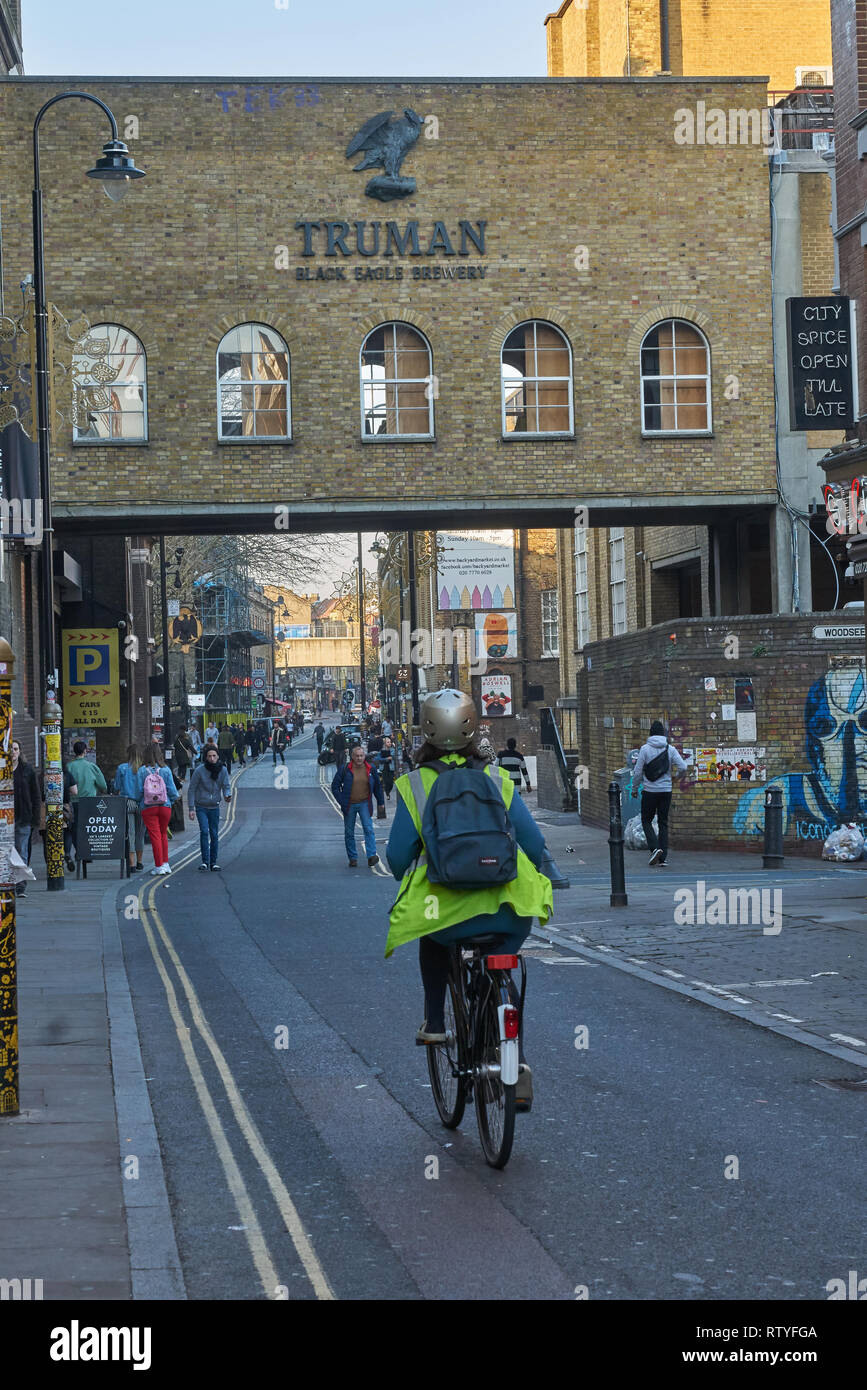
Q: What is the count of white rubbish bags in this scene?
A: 2